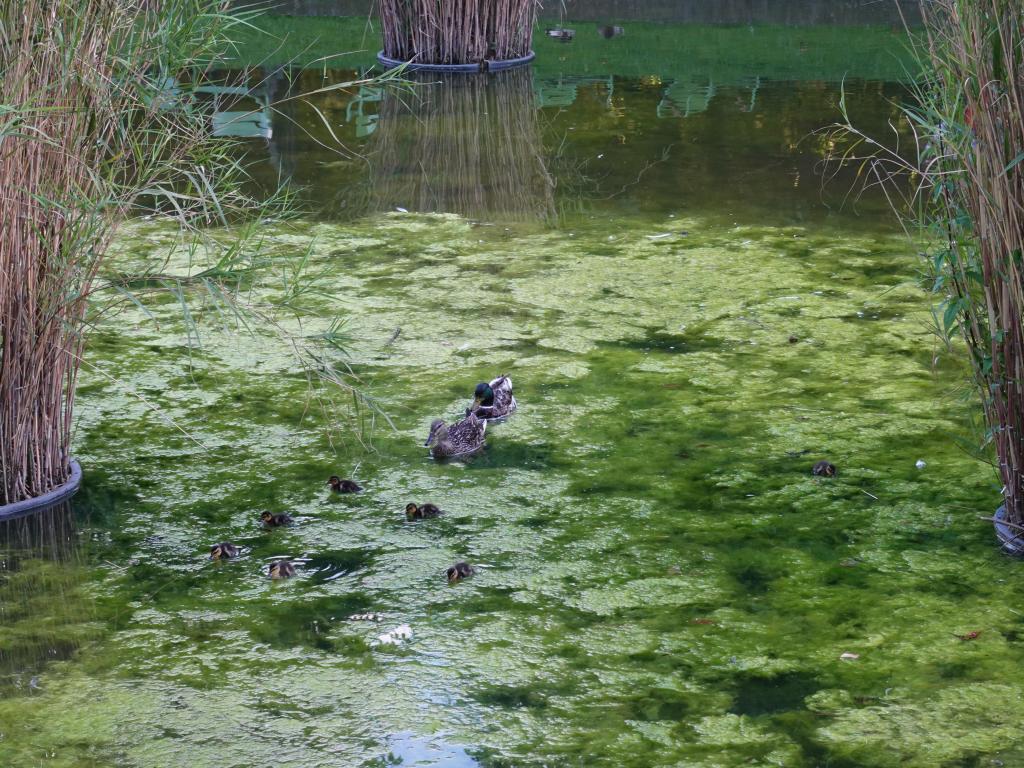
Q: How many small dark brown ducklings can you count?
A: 7